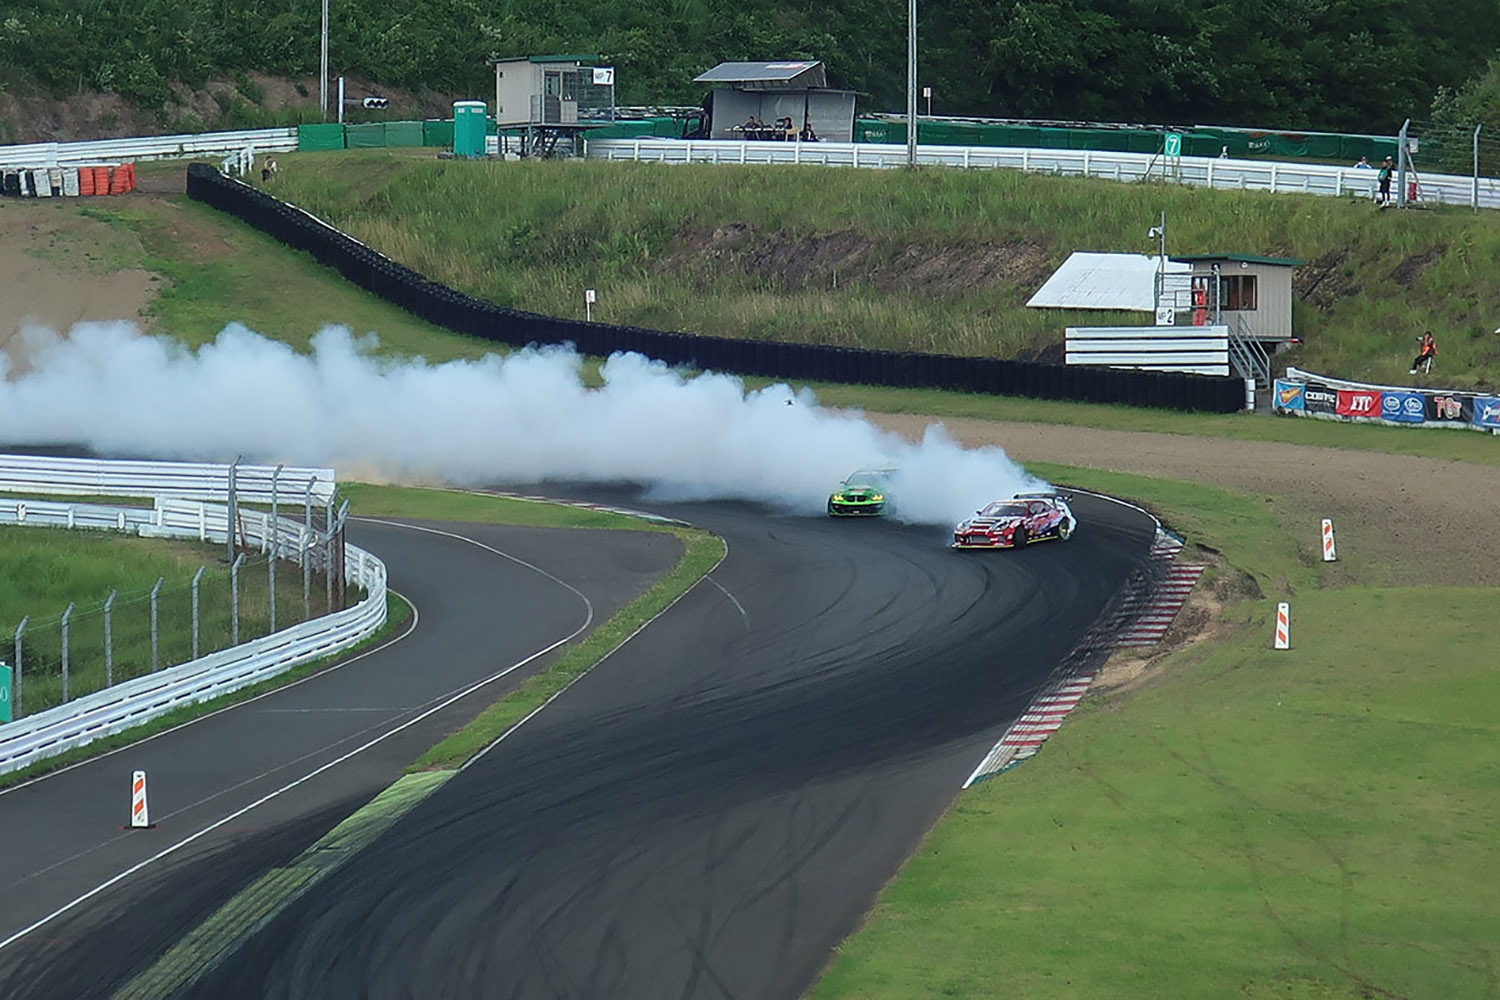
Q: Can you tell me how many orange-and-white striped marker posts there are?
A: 3